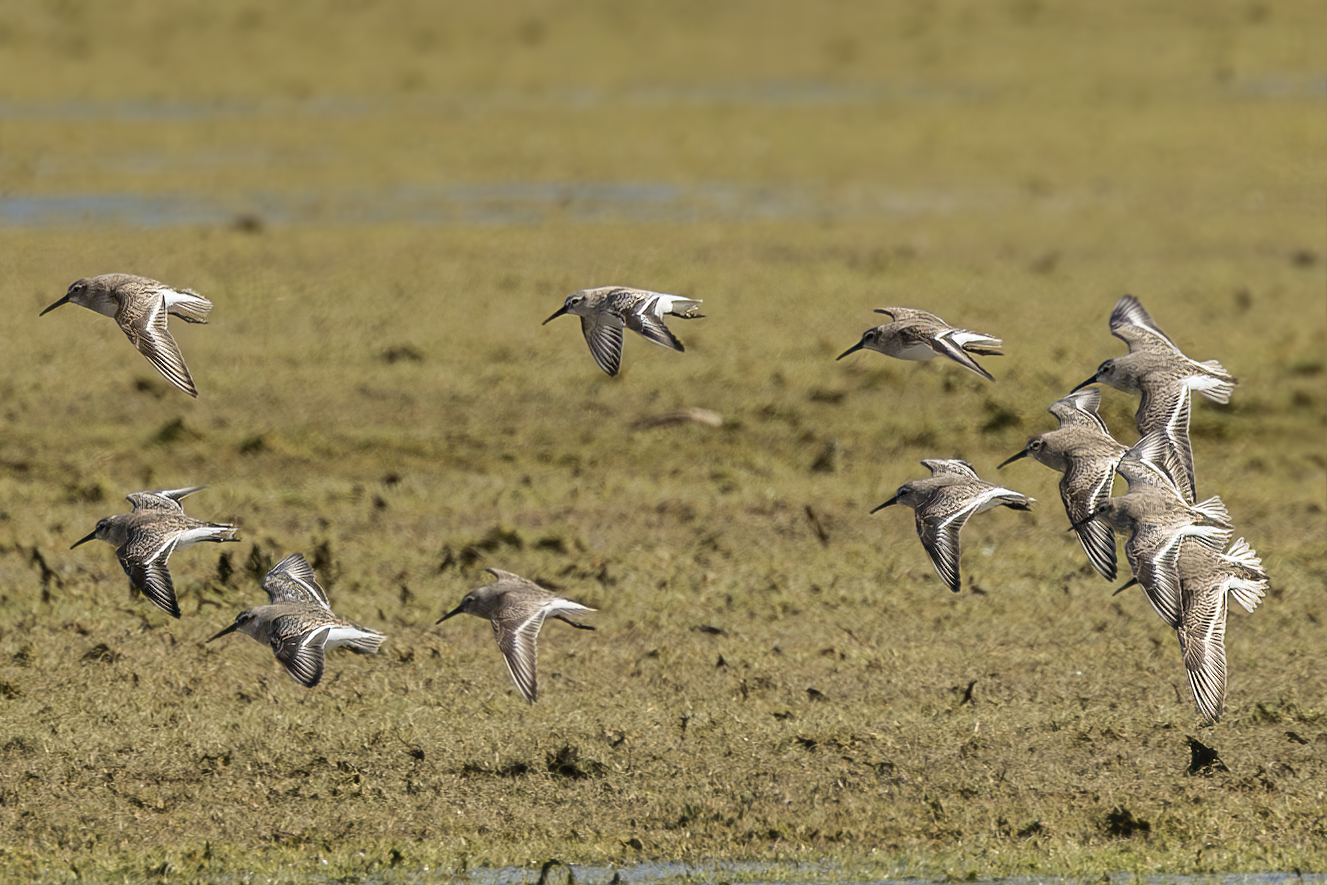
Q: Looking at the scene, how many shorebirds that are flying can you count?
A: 11